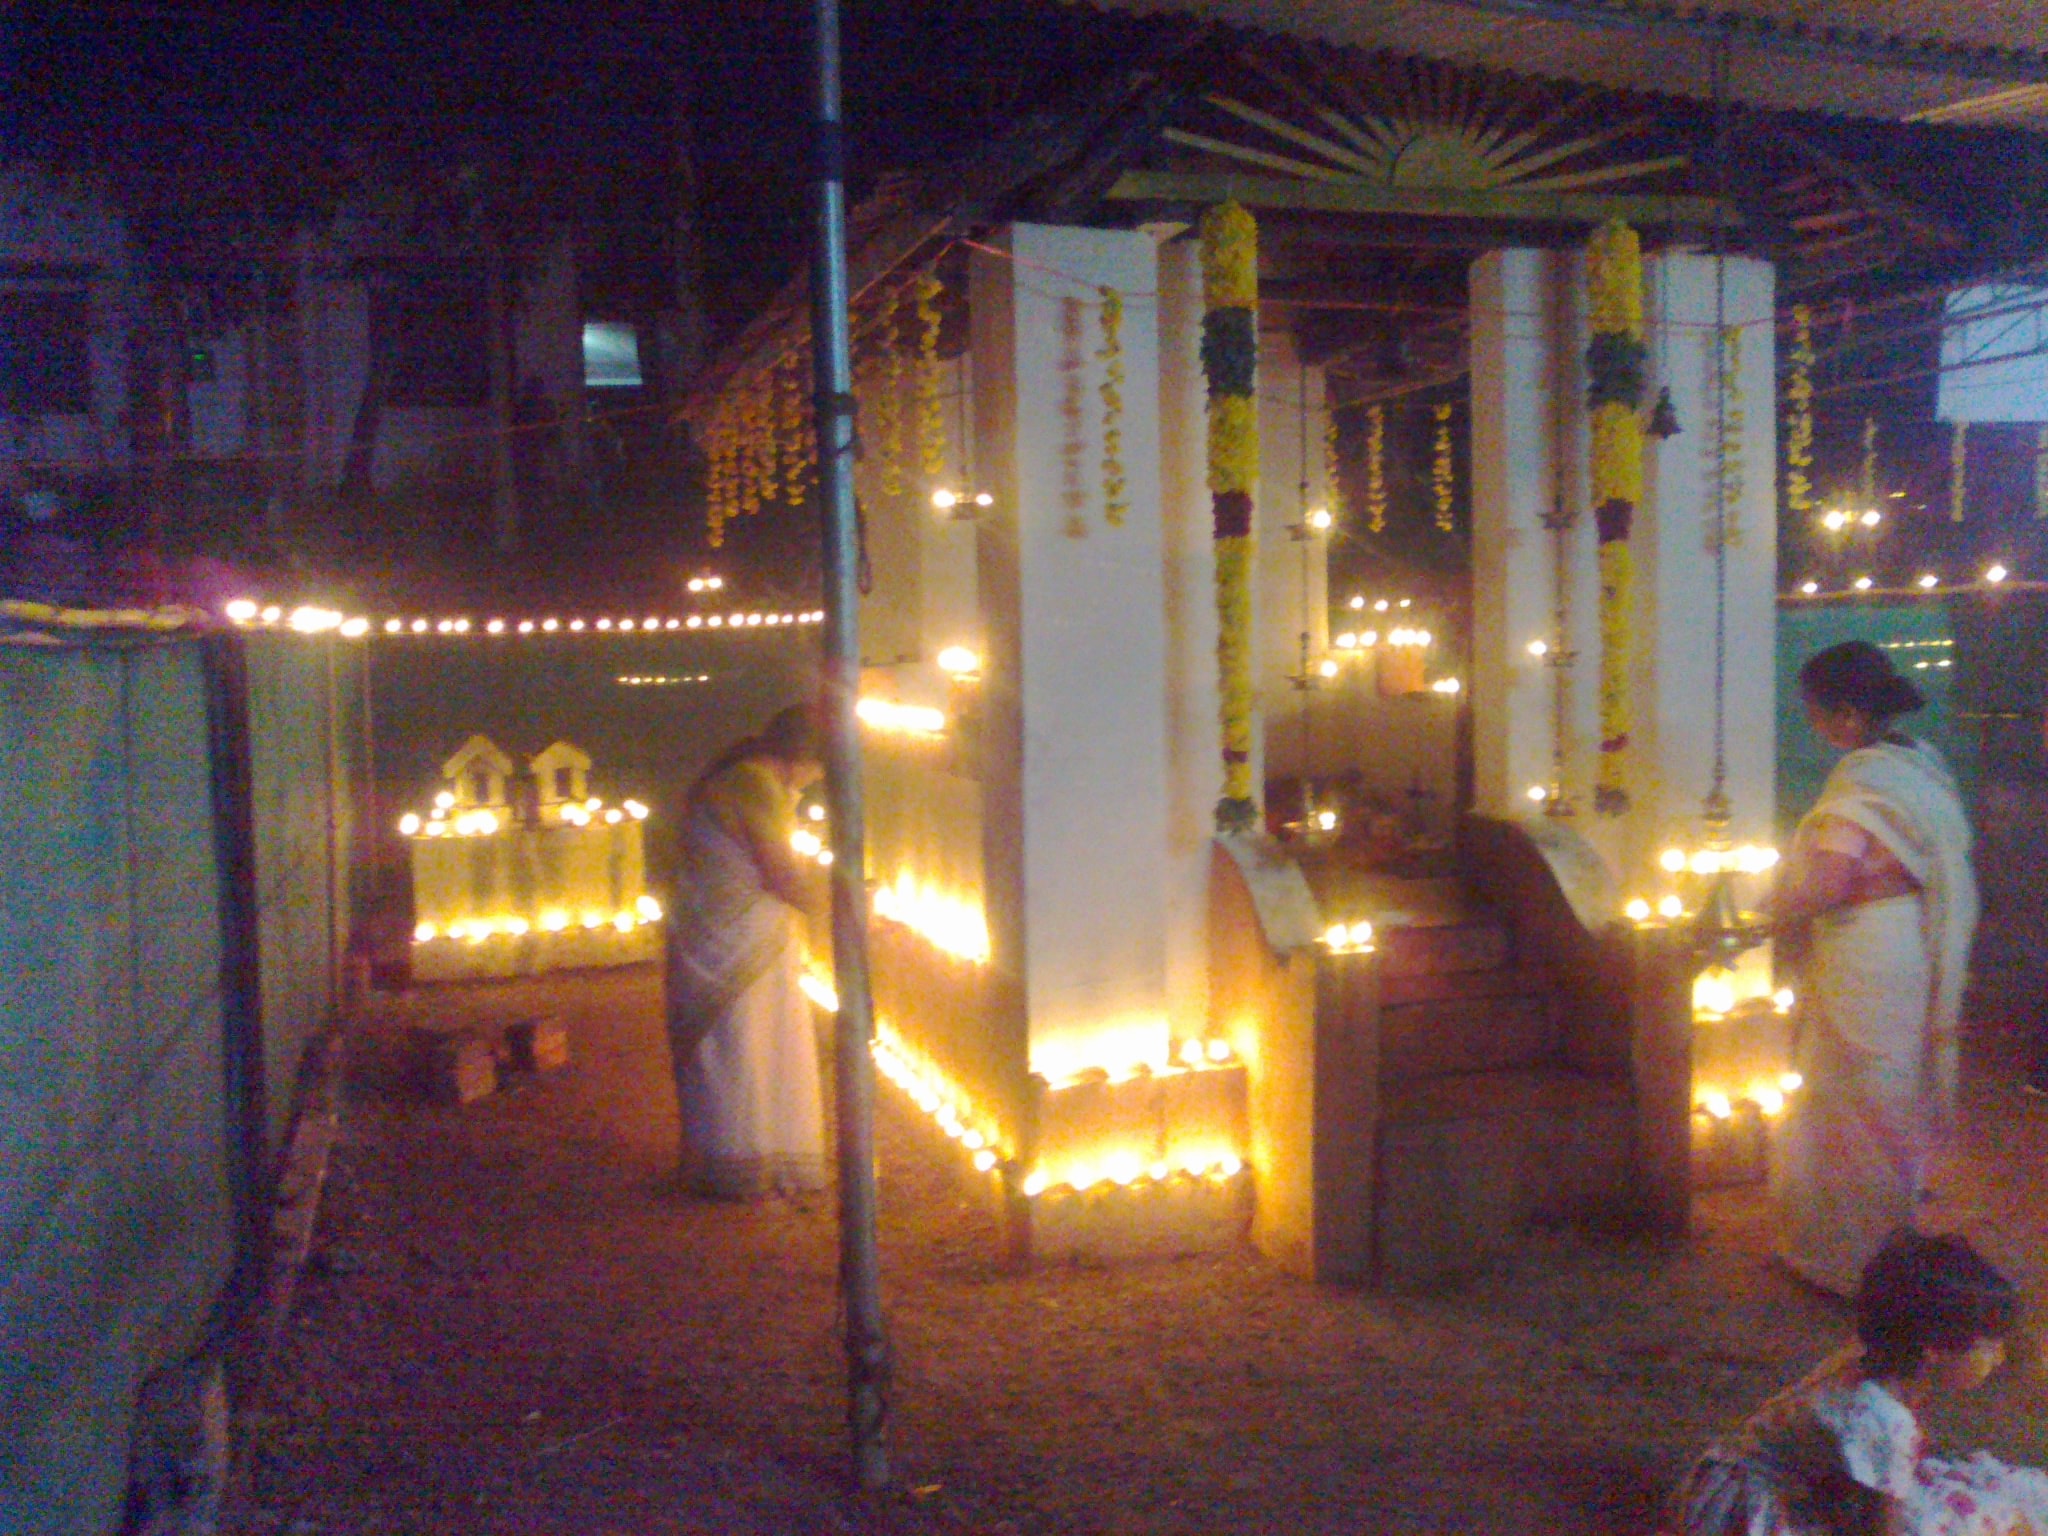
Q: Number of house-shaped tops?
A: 2